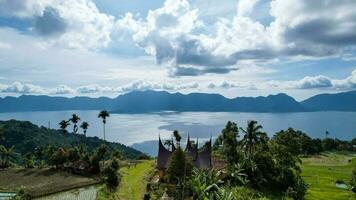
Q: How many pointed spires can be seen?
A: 5